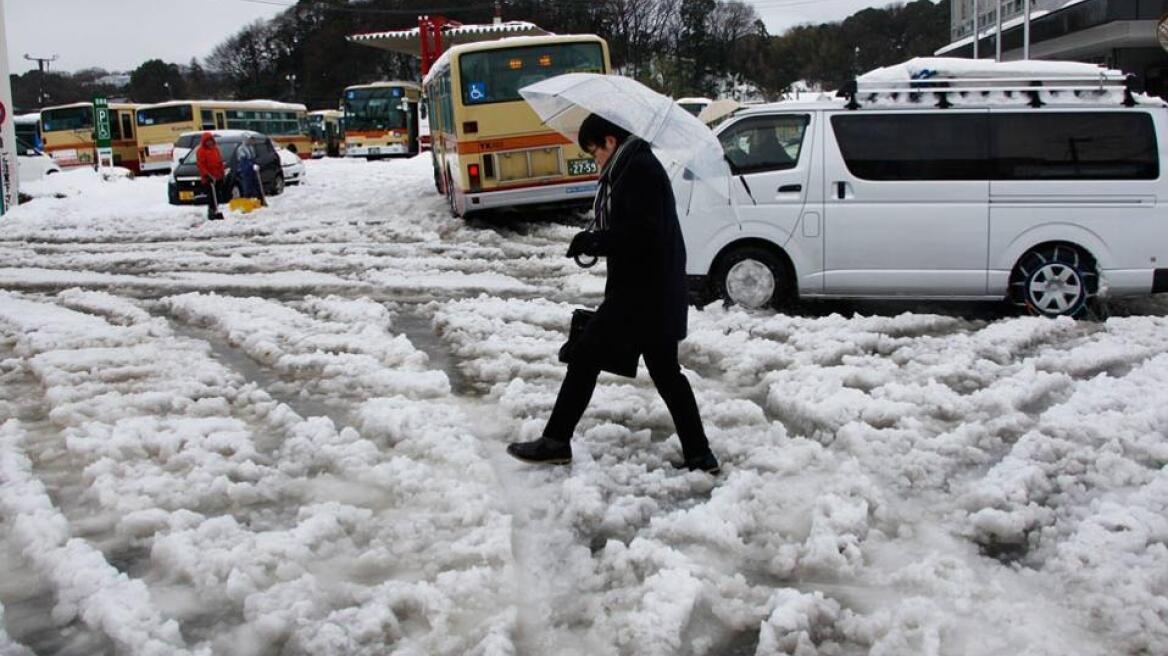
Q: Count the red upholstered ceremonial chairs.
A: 0